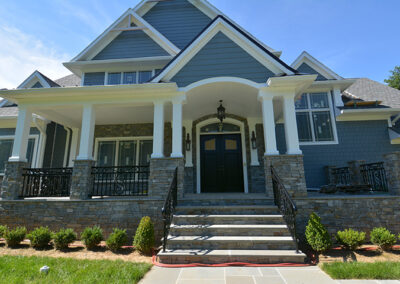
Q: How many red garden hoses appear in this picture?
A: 1